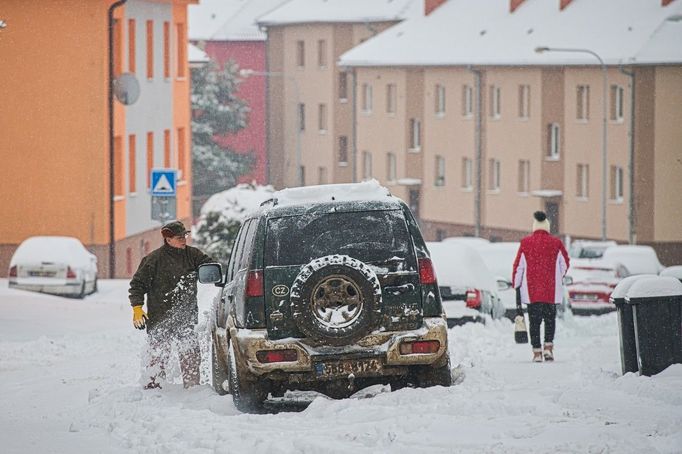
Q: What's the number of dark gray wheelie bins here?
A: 2